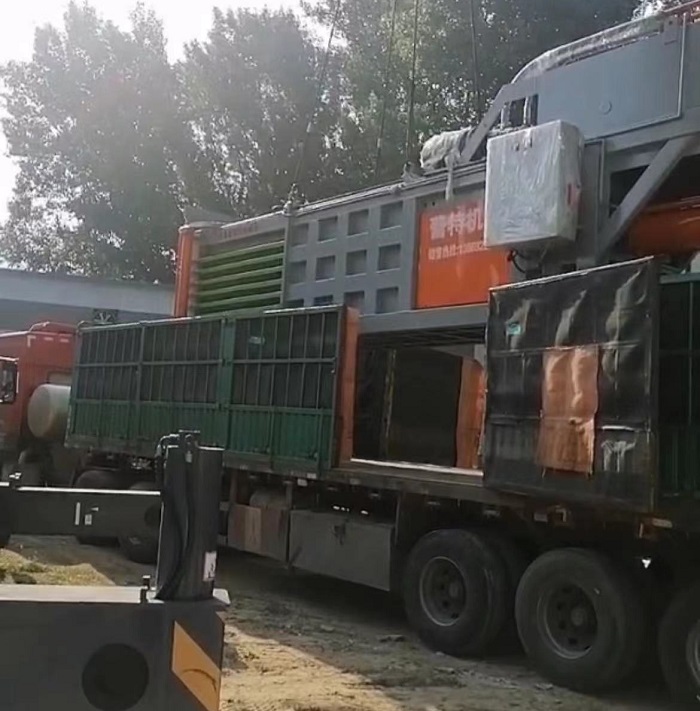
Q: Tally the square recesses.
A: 12